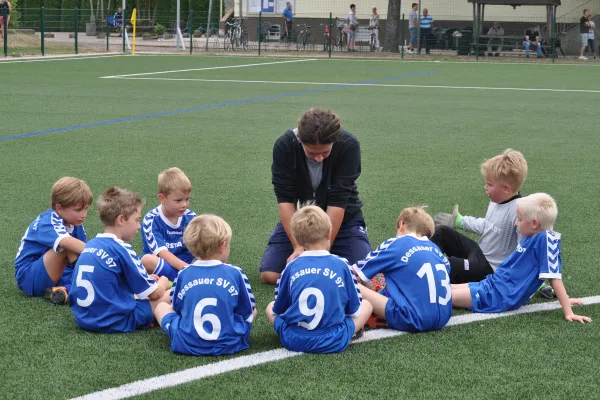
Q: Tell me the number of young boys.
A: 8